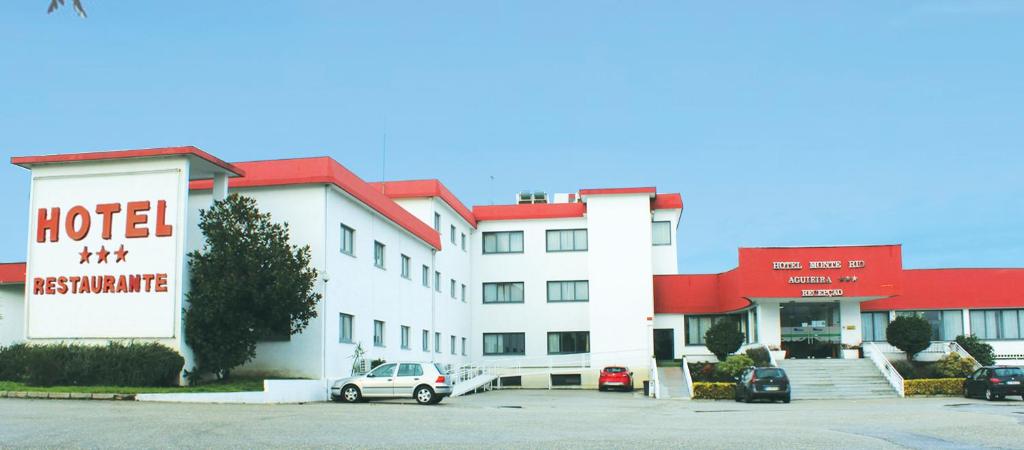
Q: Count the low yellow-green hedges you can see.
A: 2